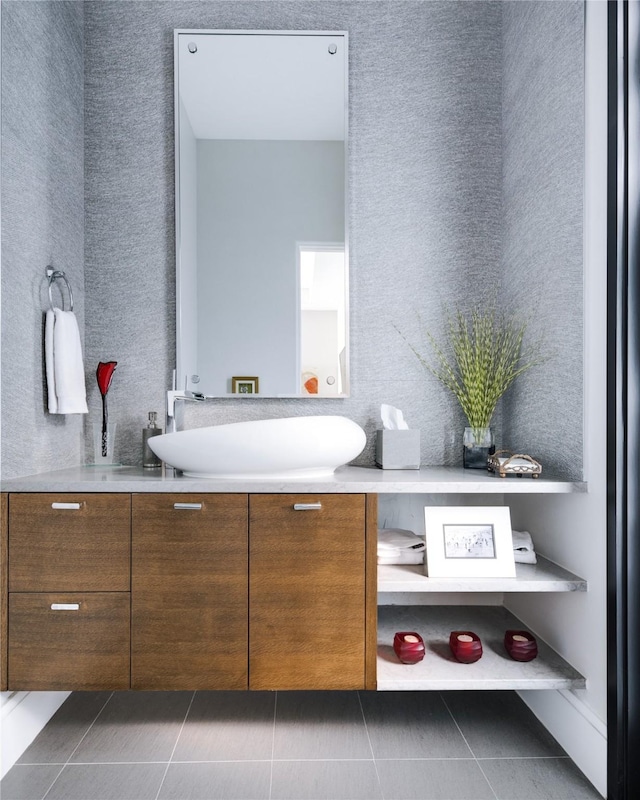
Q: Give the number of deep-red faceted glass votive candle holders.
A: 3